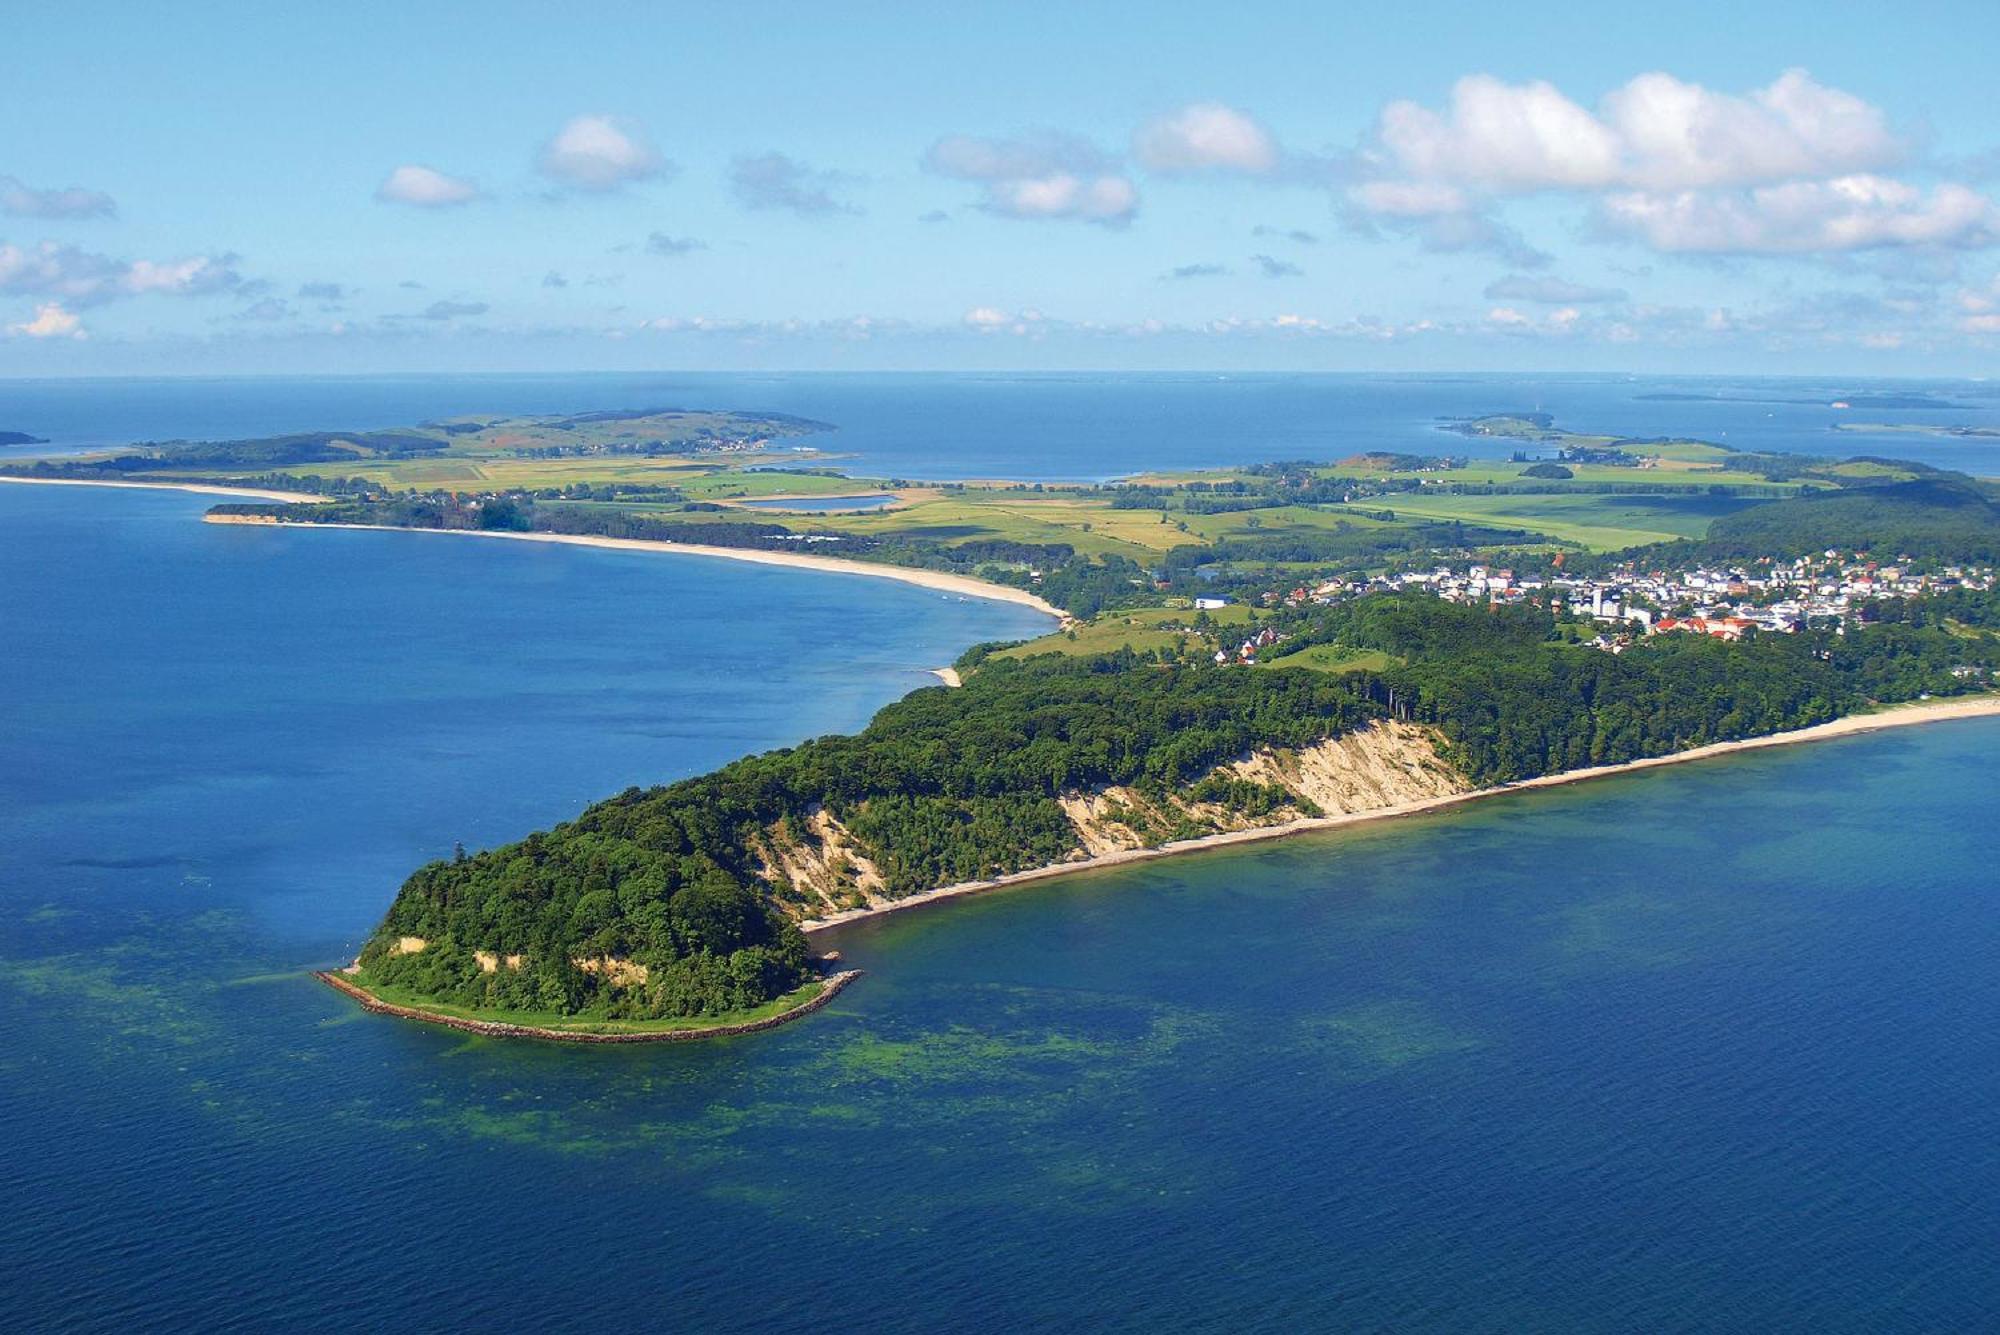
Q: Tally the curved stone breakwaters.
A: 1